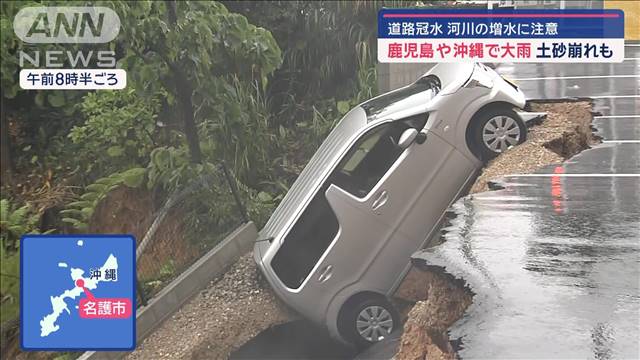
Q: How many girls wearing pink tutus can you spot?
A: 0